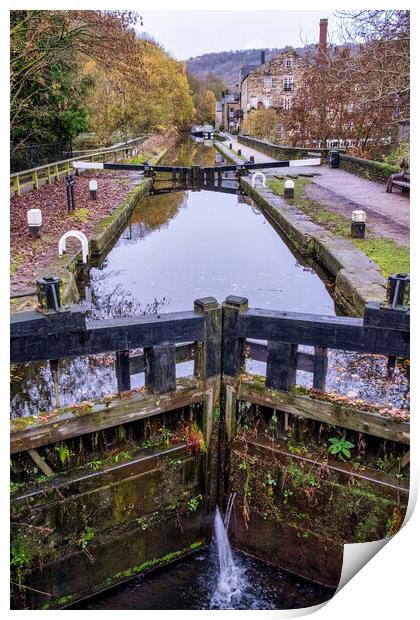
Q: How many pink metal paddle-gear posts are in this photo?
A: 0